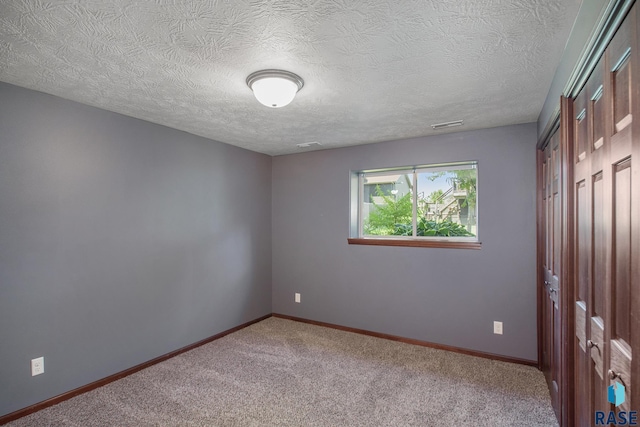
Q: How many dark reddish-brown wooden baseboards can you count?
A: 2